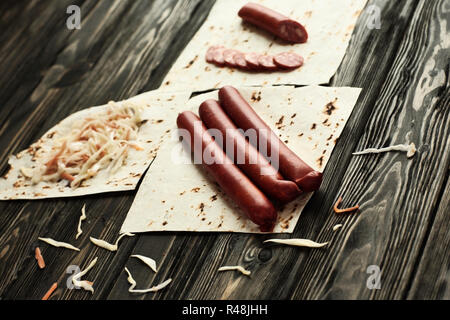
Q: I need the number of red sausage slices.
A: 7